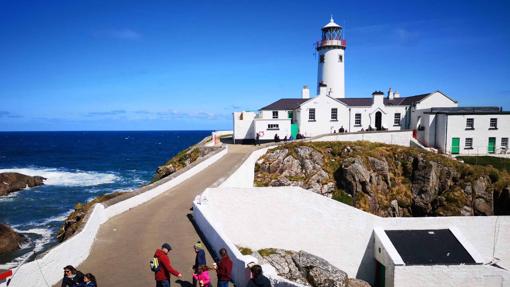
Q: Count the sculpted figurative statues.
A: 0